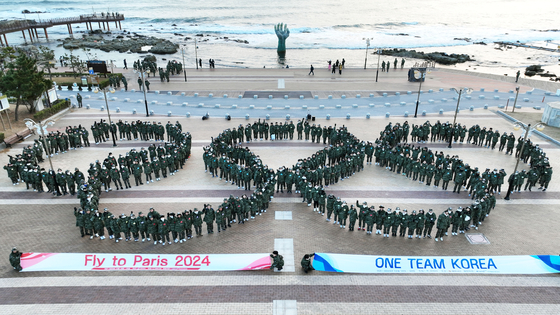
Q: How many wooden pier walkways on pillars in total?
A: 1